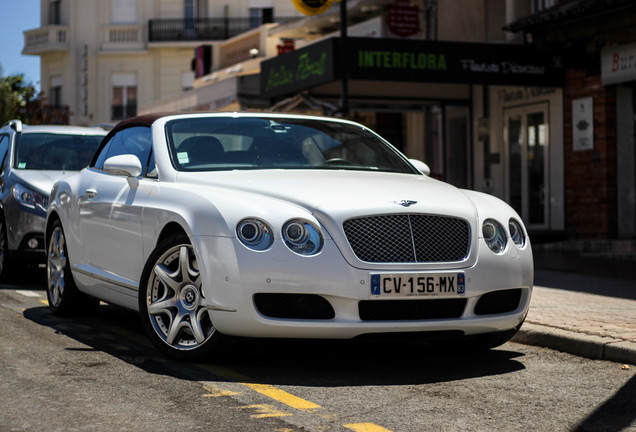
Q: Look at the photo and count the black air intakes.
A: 3